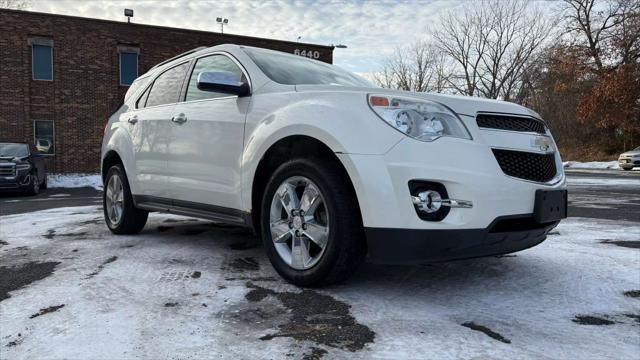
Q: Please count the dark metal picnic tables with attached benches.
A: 0